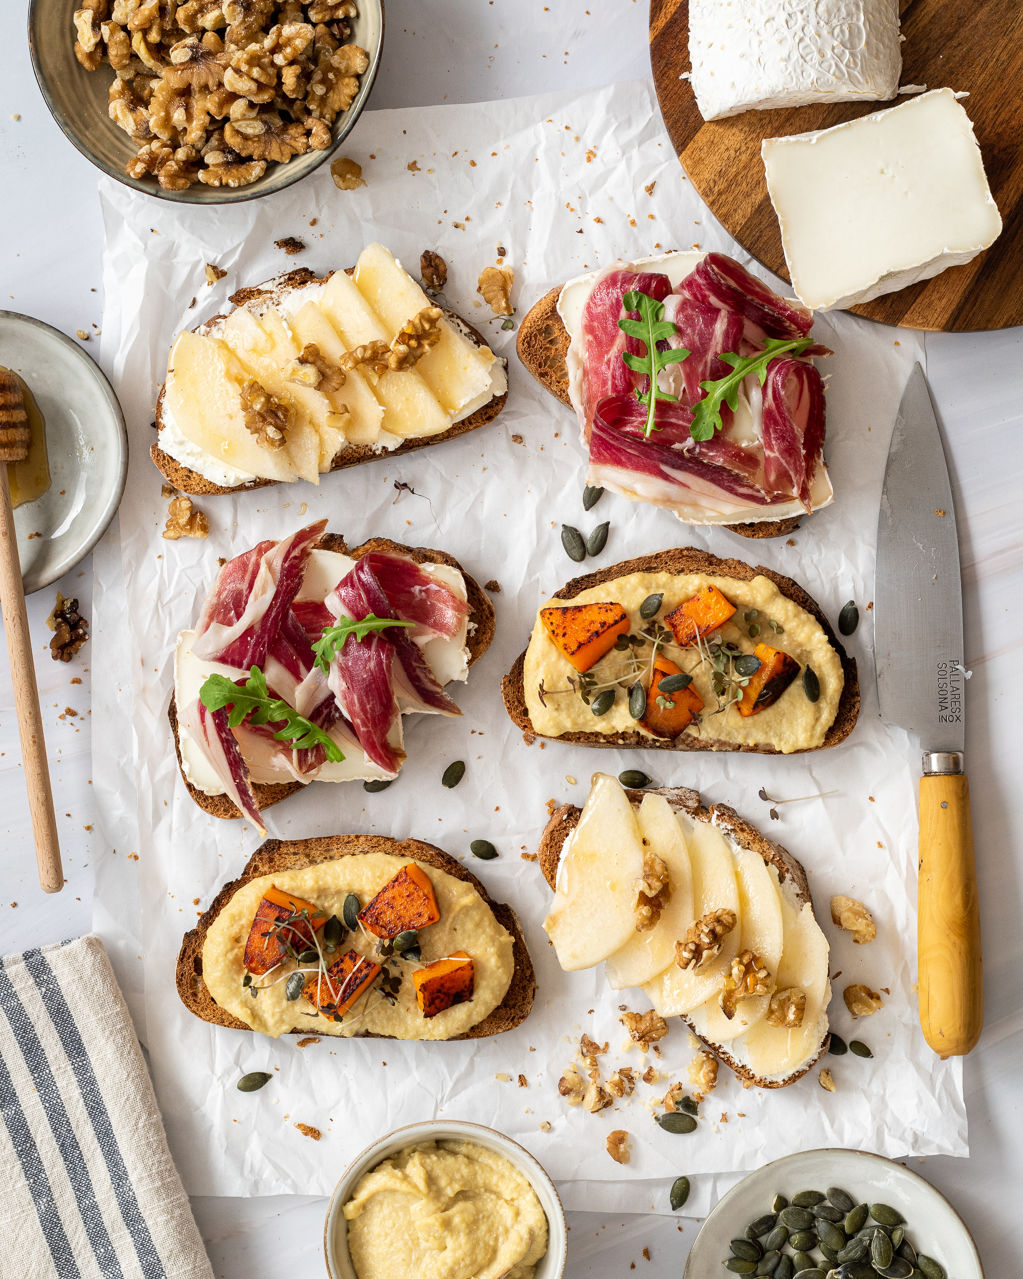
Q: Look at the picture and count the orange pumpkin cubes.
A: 8